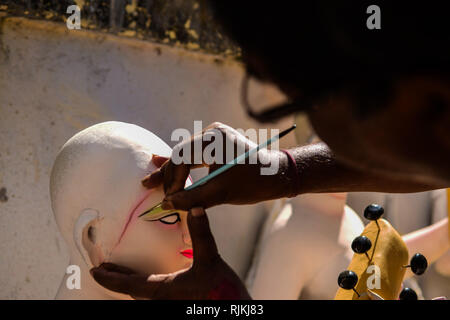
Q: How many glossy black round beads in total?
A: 5